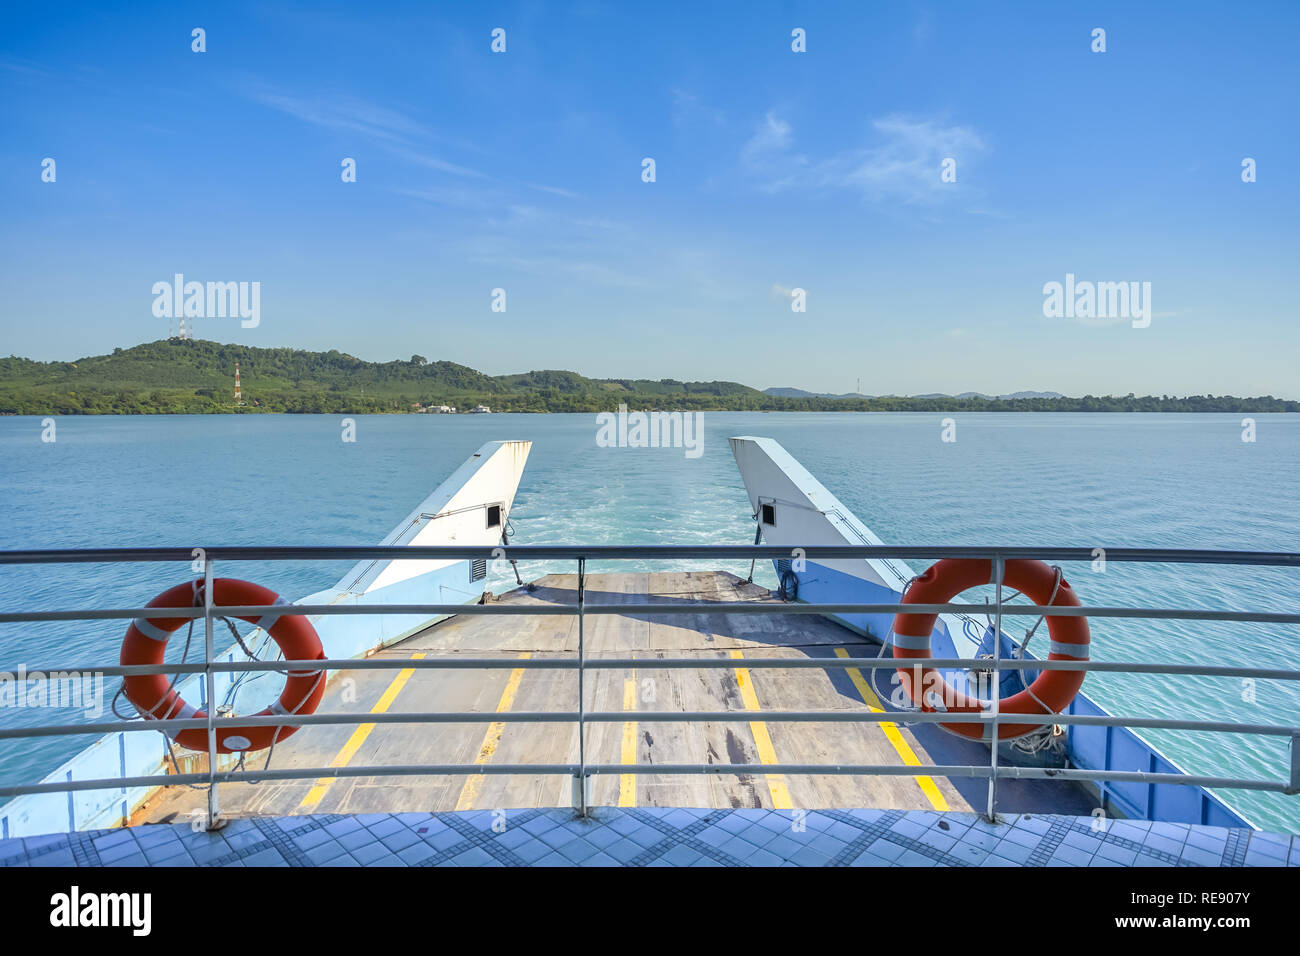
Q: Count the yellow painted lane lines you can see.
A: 5